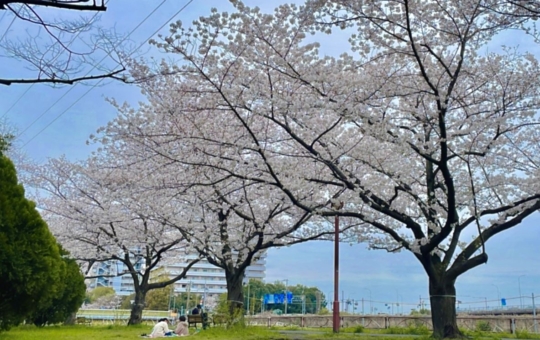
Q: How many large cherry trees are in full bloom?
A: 3